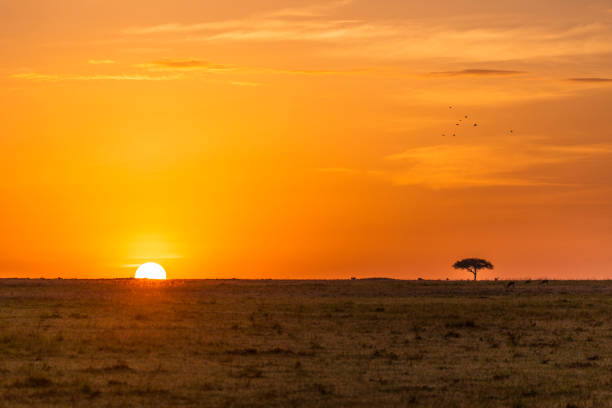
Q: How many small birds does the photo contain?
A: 8